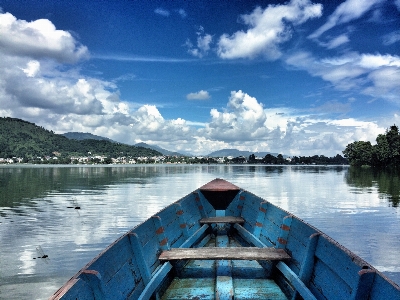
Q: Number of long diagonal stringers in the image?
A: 2